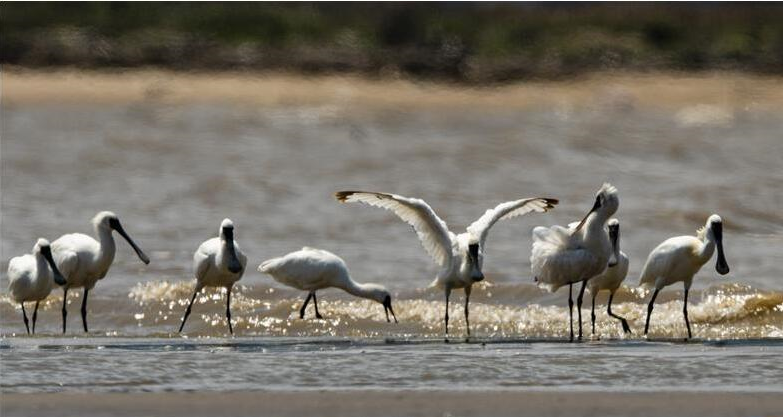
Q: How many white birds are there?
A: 8